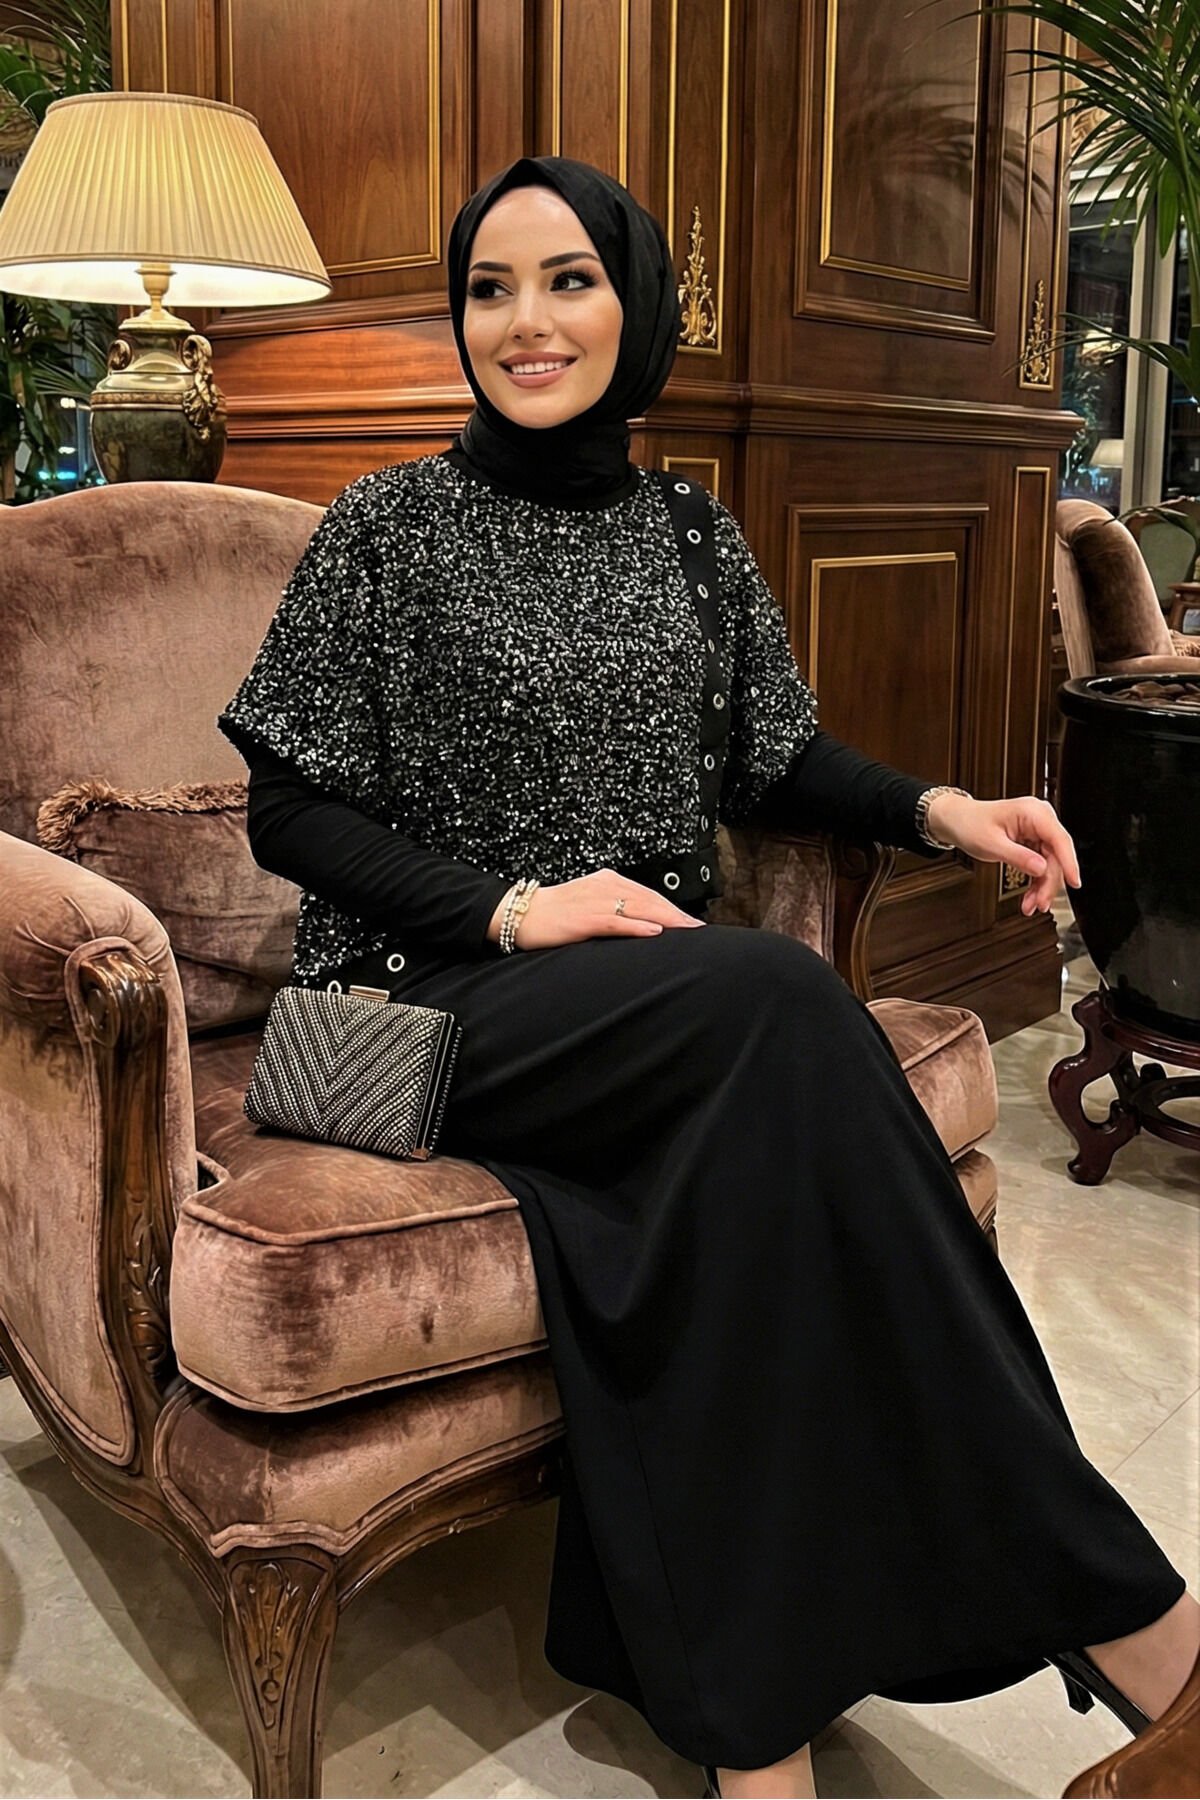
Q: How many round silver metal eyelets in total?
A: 11